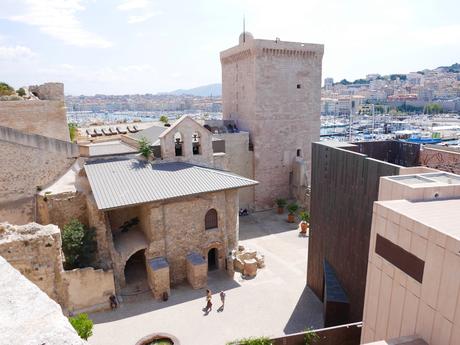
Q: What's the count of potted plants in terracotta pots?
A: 3